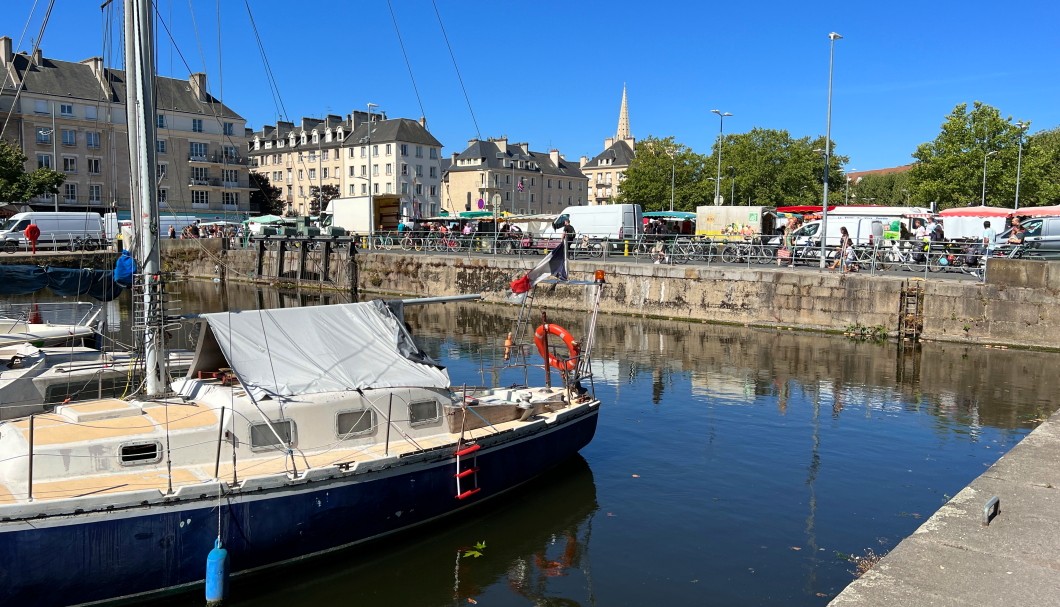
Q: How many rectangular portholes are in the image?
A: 4